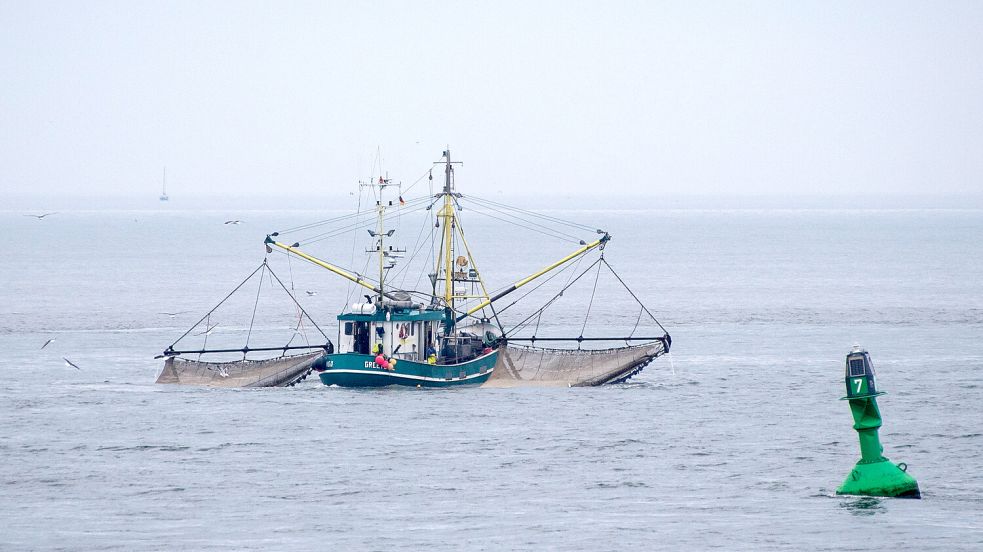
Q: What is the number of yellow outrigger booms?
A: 2